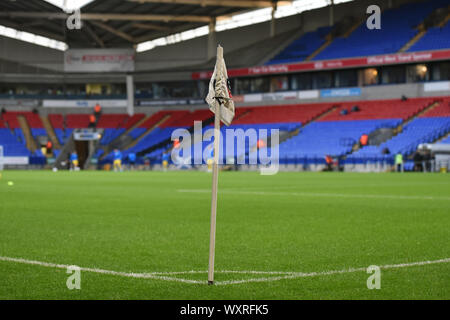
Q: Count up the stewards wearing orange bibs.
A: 7